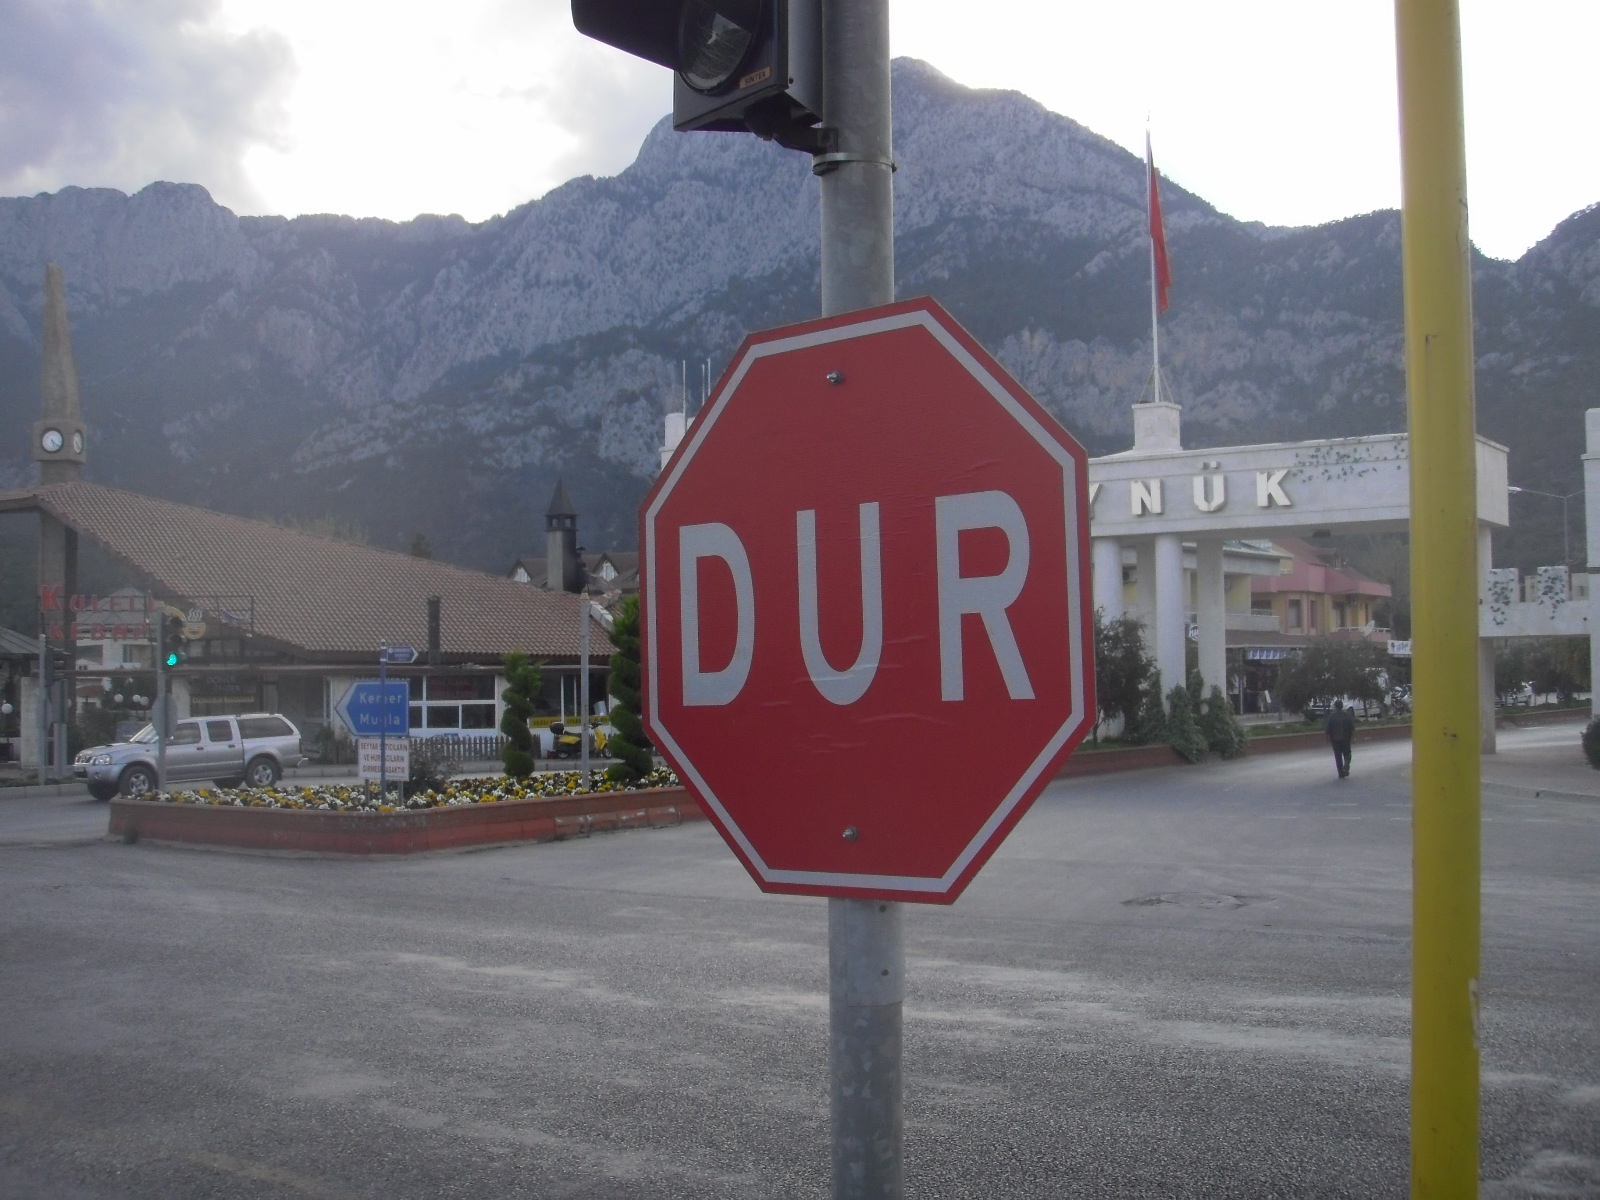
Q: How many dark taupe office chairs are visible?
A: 0